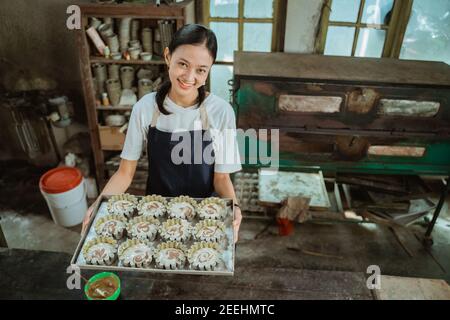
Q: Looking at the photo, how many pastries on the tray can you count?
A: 12